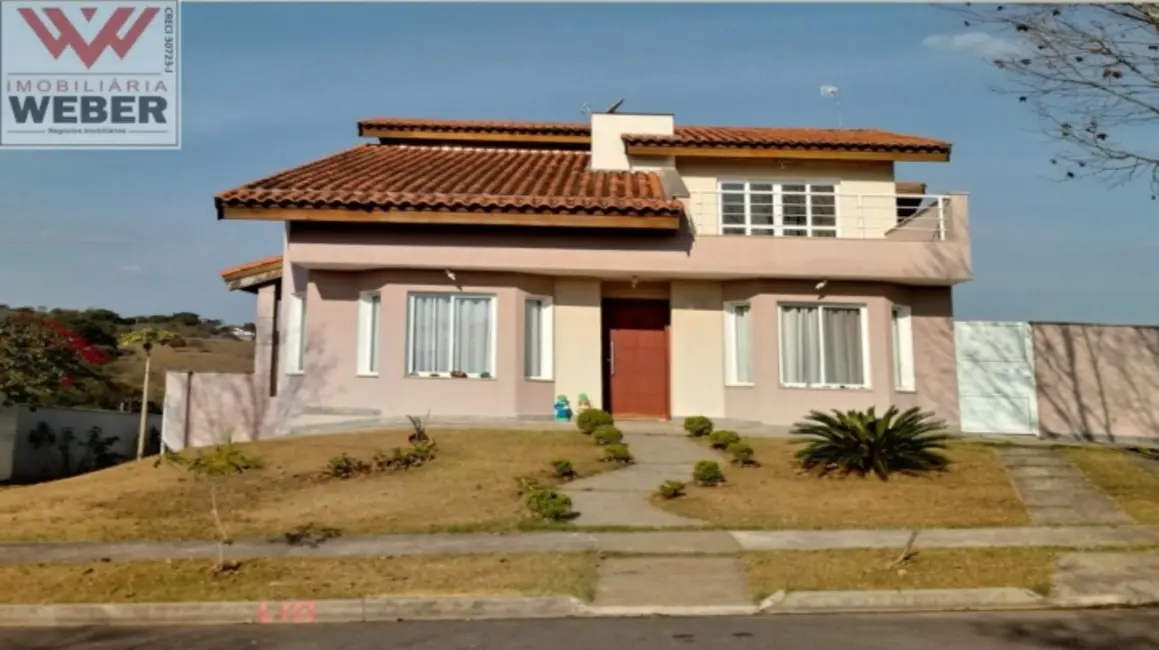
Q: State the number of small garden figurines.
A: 2